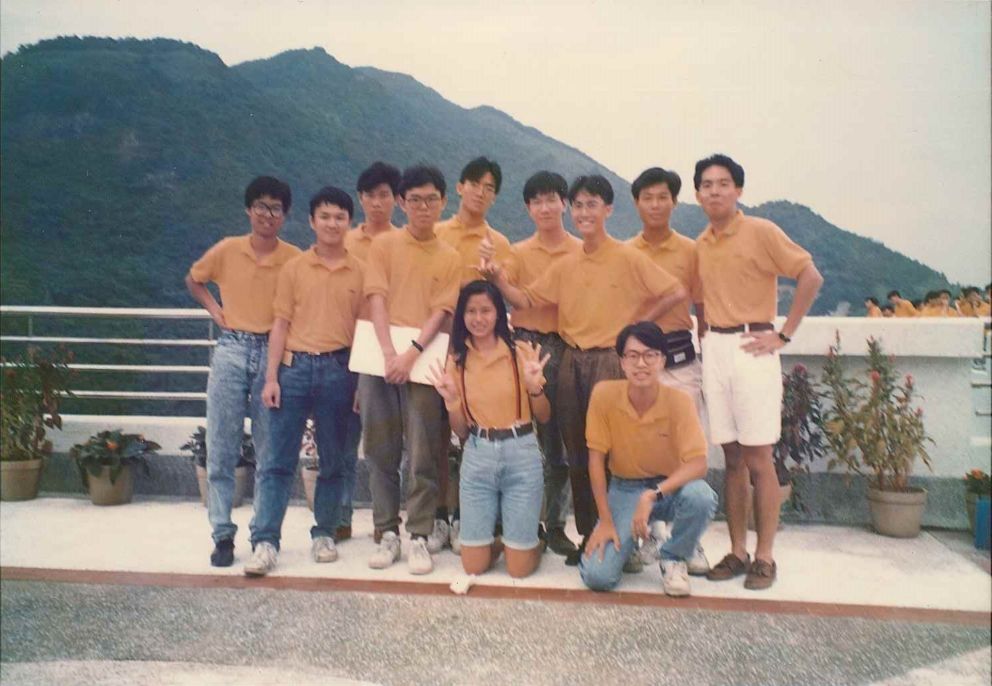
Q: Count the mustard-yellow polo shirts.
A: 11